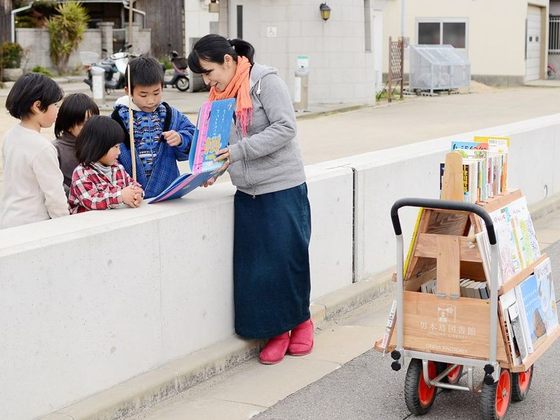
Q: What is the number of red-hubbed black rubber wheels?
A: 4